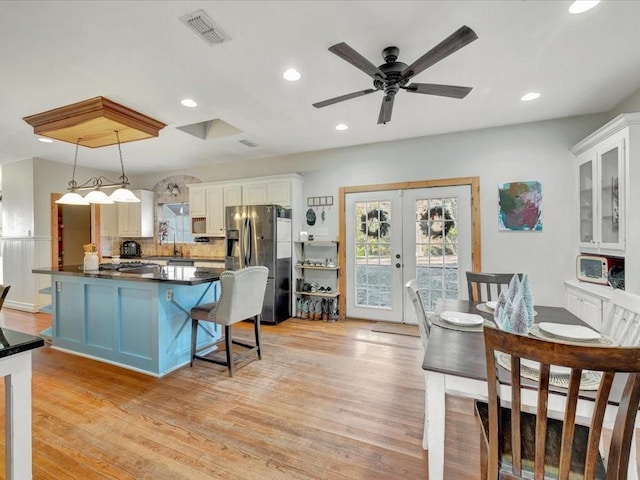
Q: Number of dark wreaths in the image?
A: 2